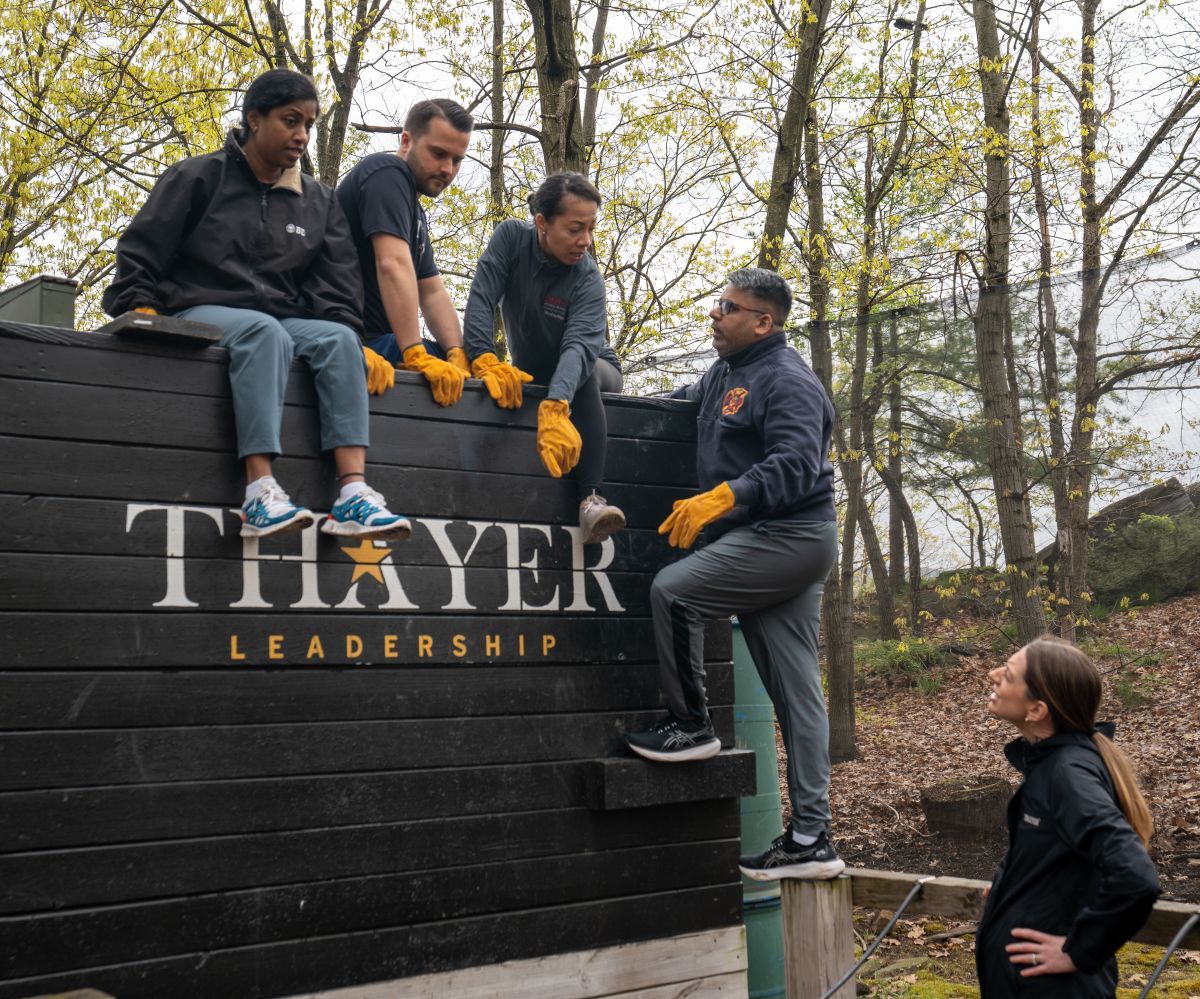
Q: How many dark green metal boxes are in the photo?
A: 1